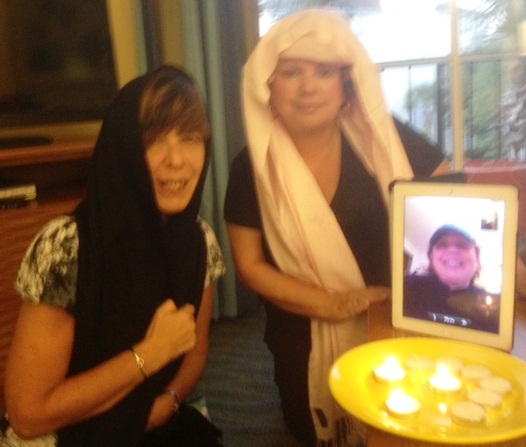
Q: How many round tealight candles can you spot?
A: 9